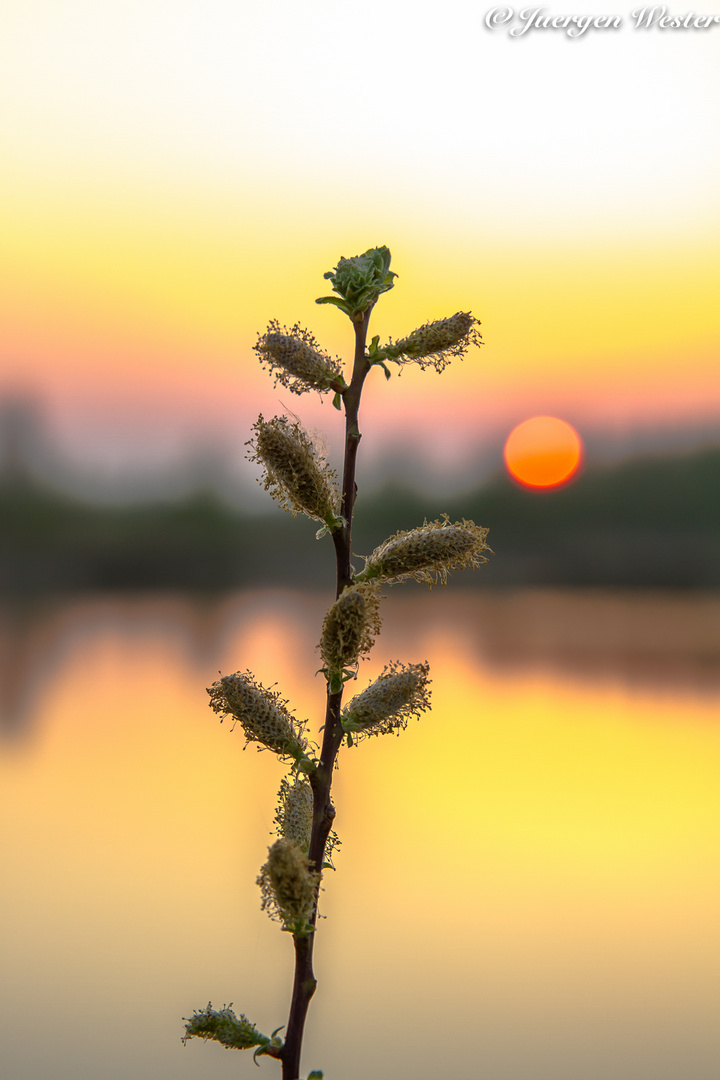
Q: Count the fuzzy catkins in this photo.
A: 10